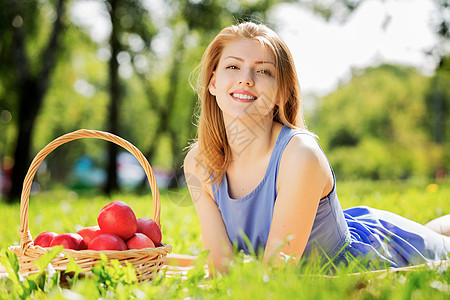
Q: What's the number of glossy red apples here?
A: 7